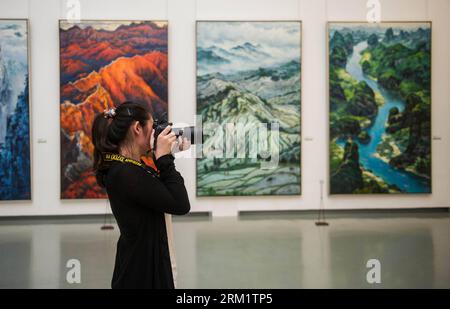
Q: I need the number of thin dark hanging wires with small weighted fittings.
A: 2